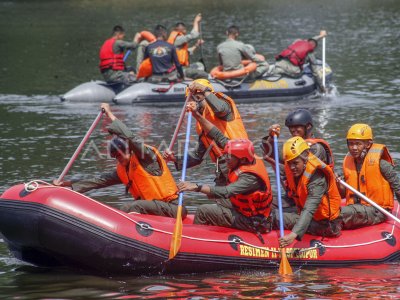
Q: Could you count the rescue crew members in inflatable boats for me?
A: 11